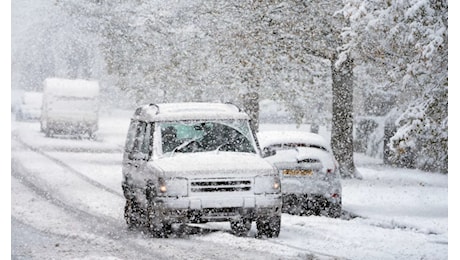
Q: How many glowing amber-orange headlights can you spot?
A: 2